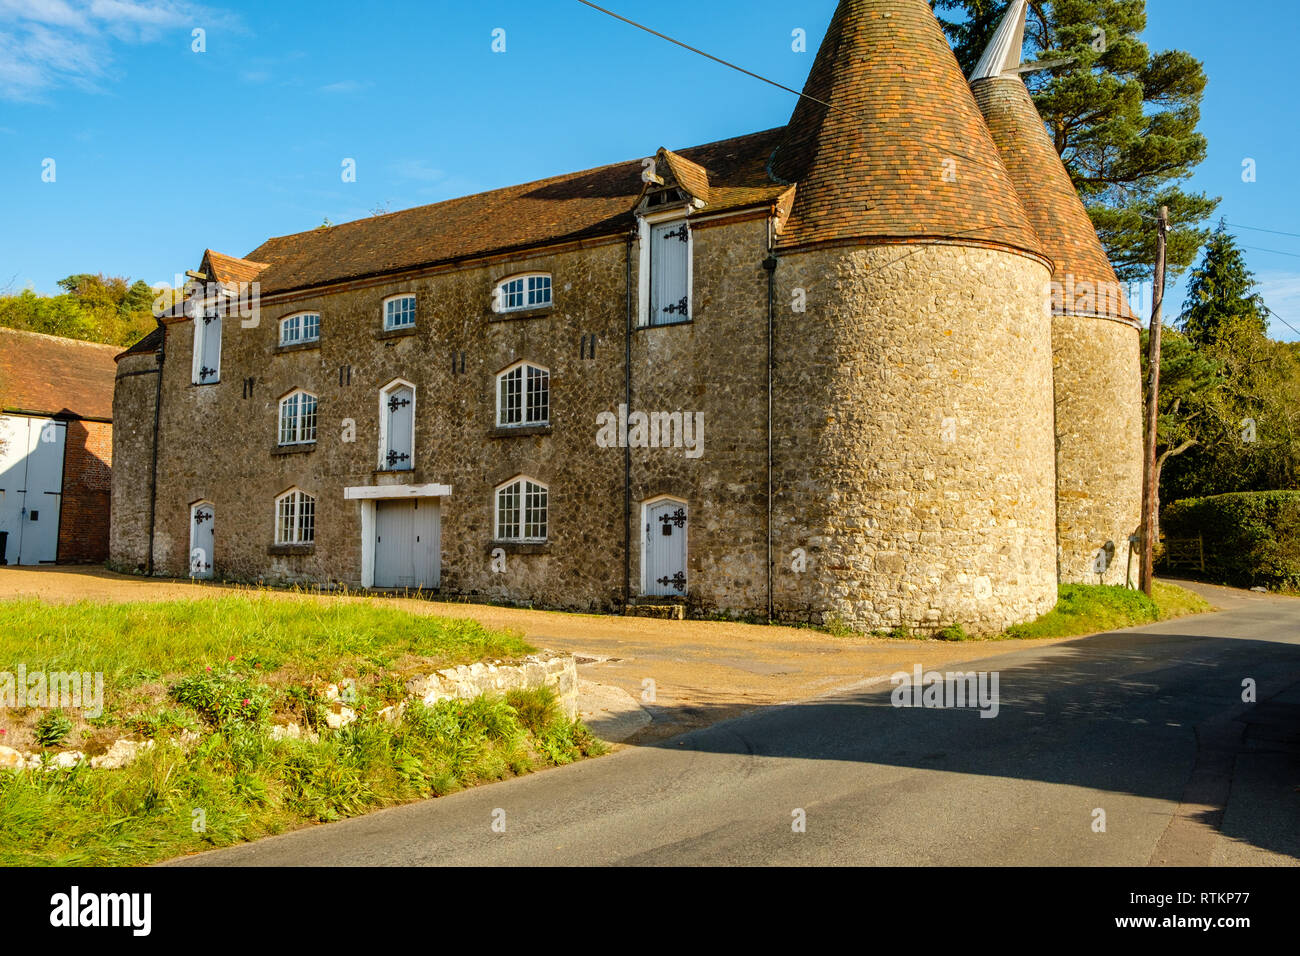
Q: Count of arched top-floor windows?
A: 3